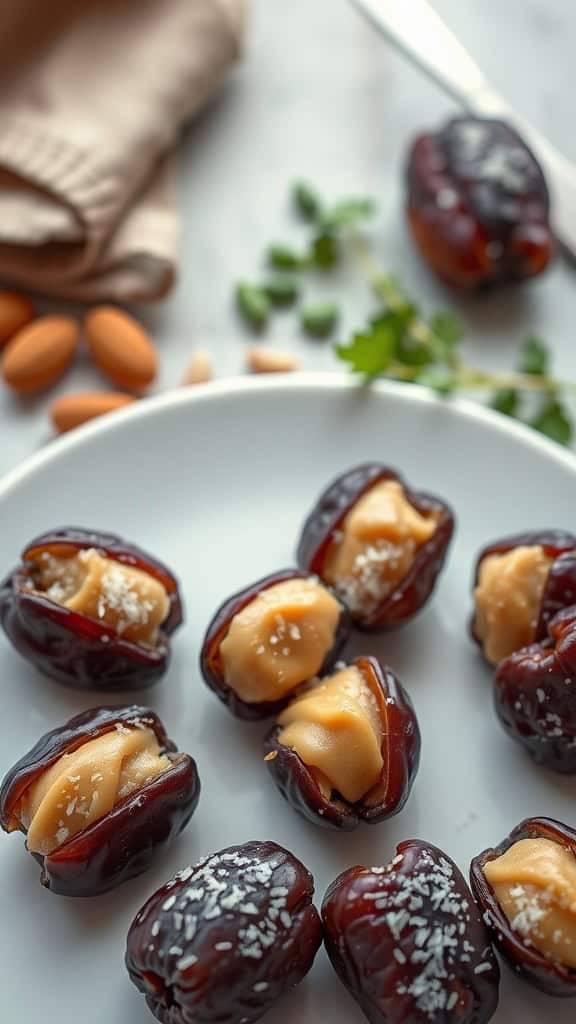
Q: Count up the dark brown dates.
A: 11